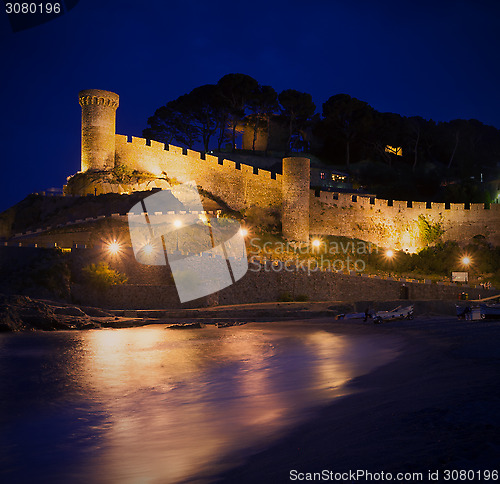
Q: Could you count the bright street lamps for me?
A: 7